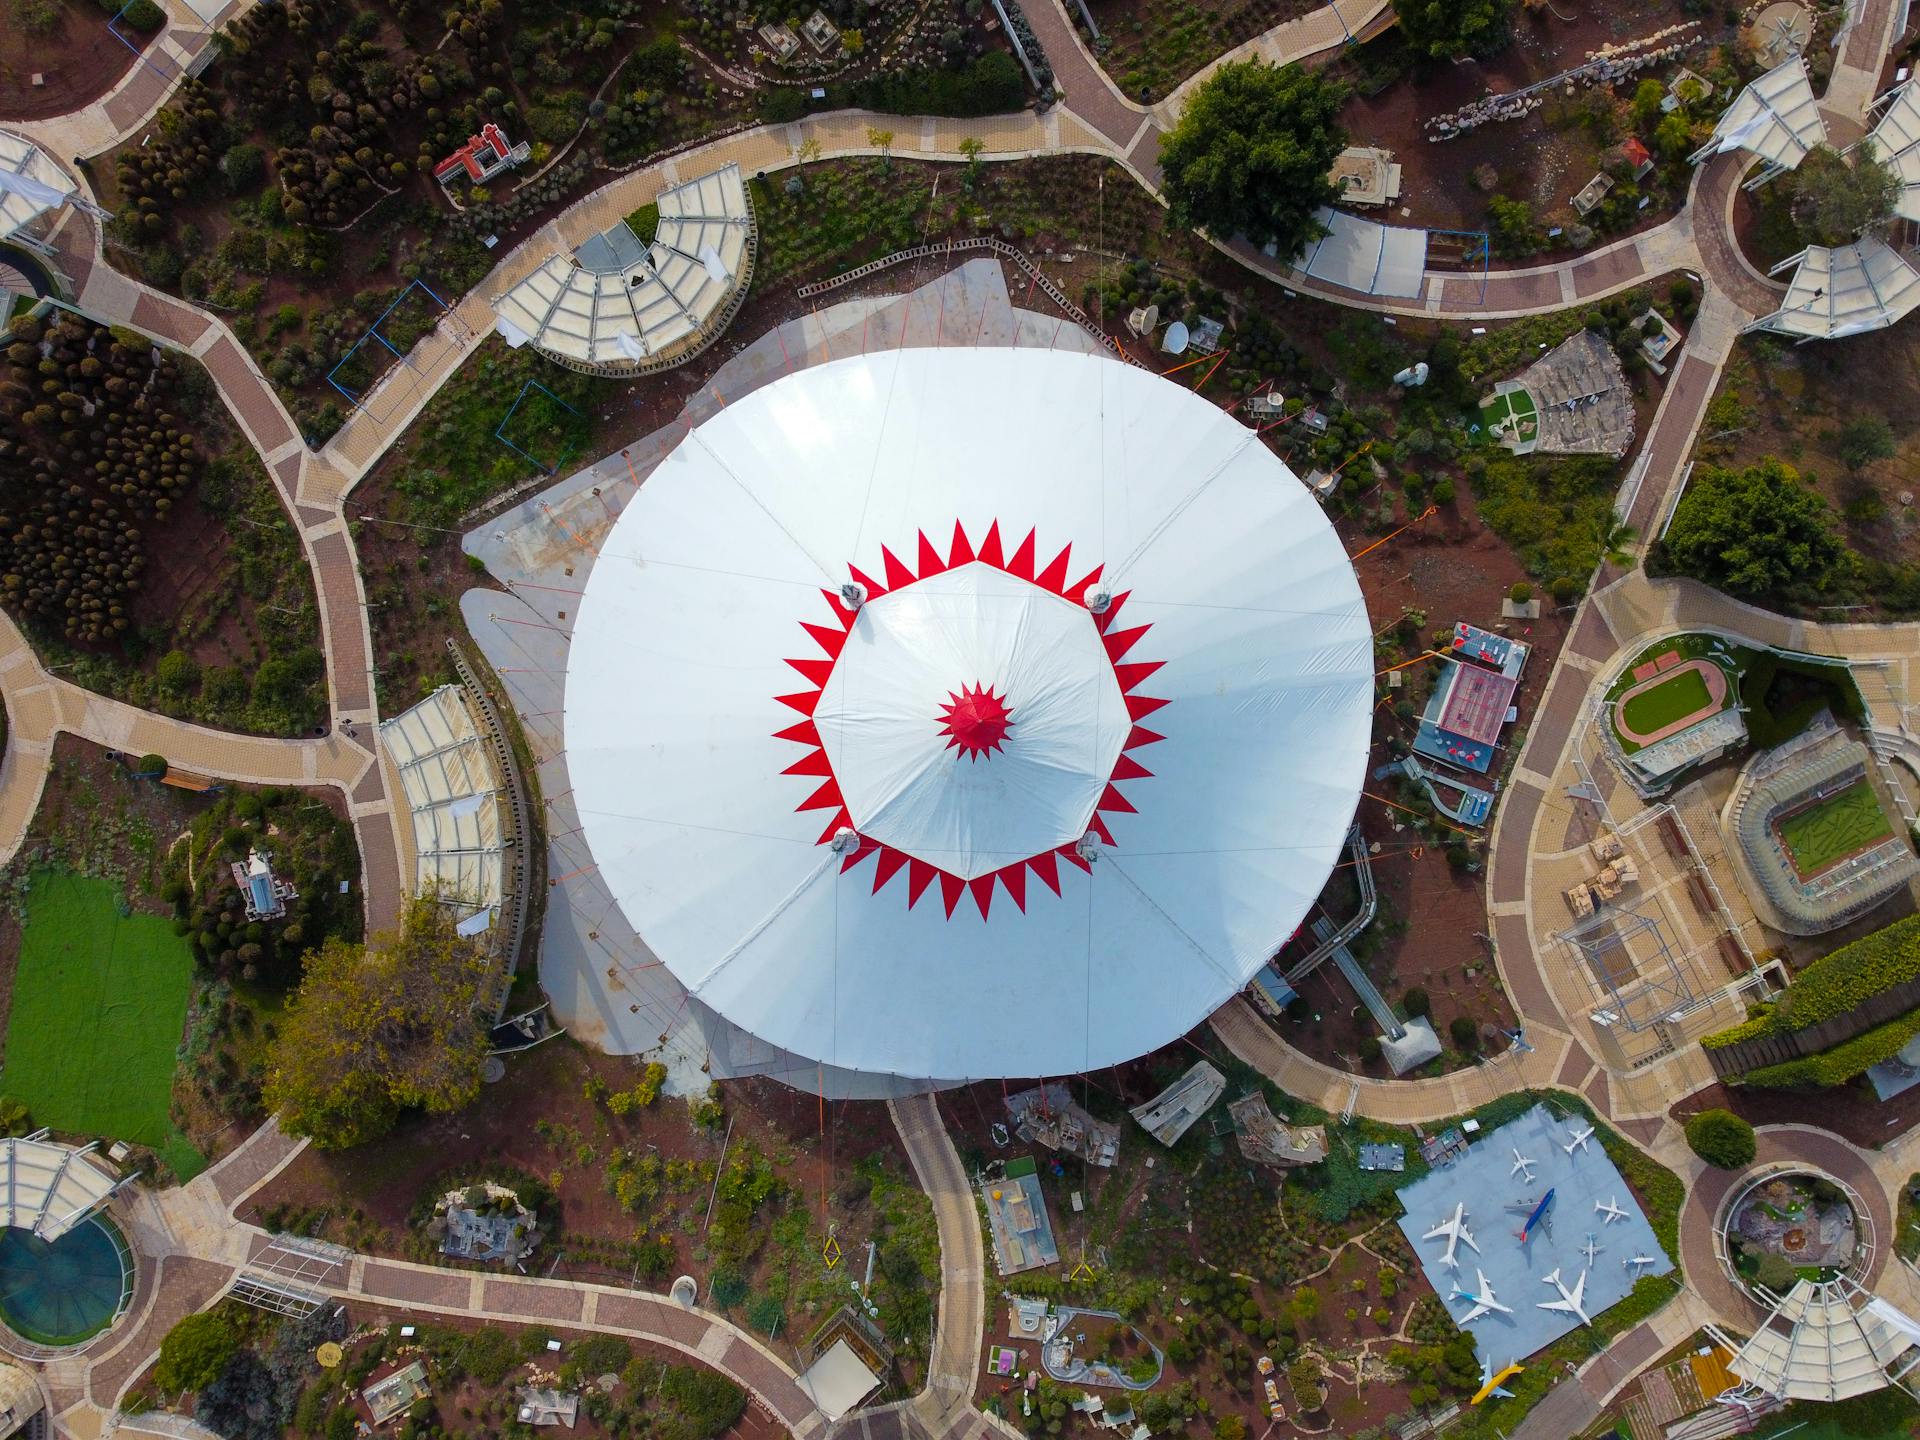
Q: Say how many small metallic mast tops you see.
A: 4